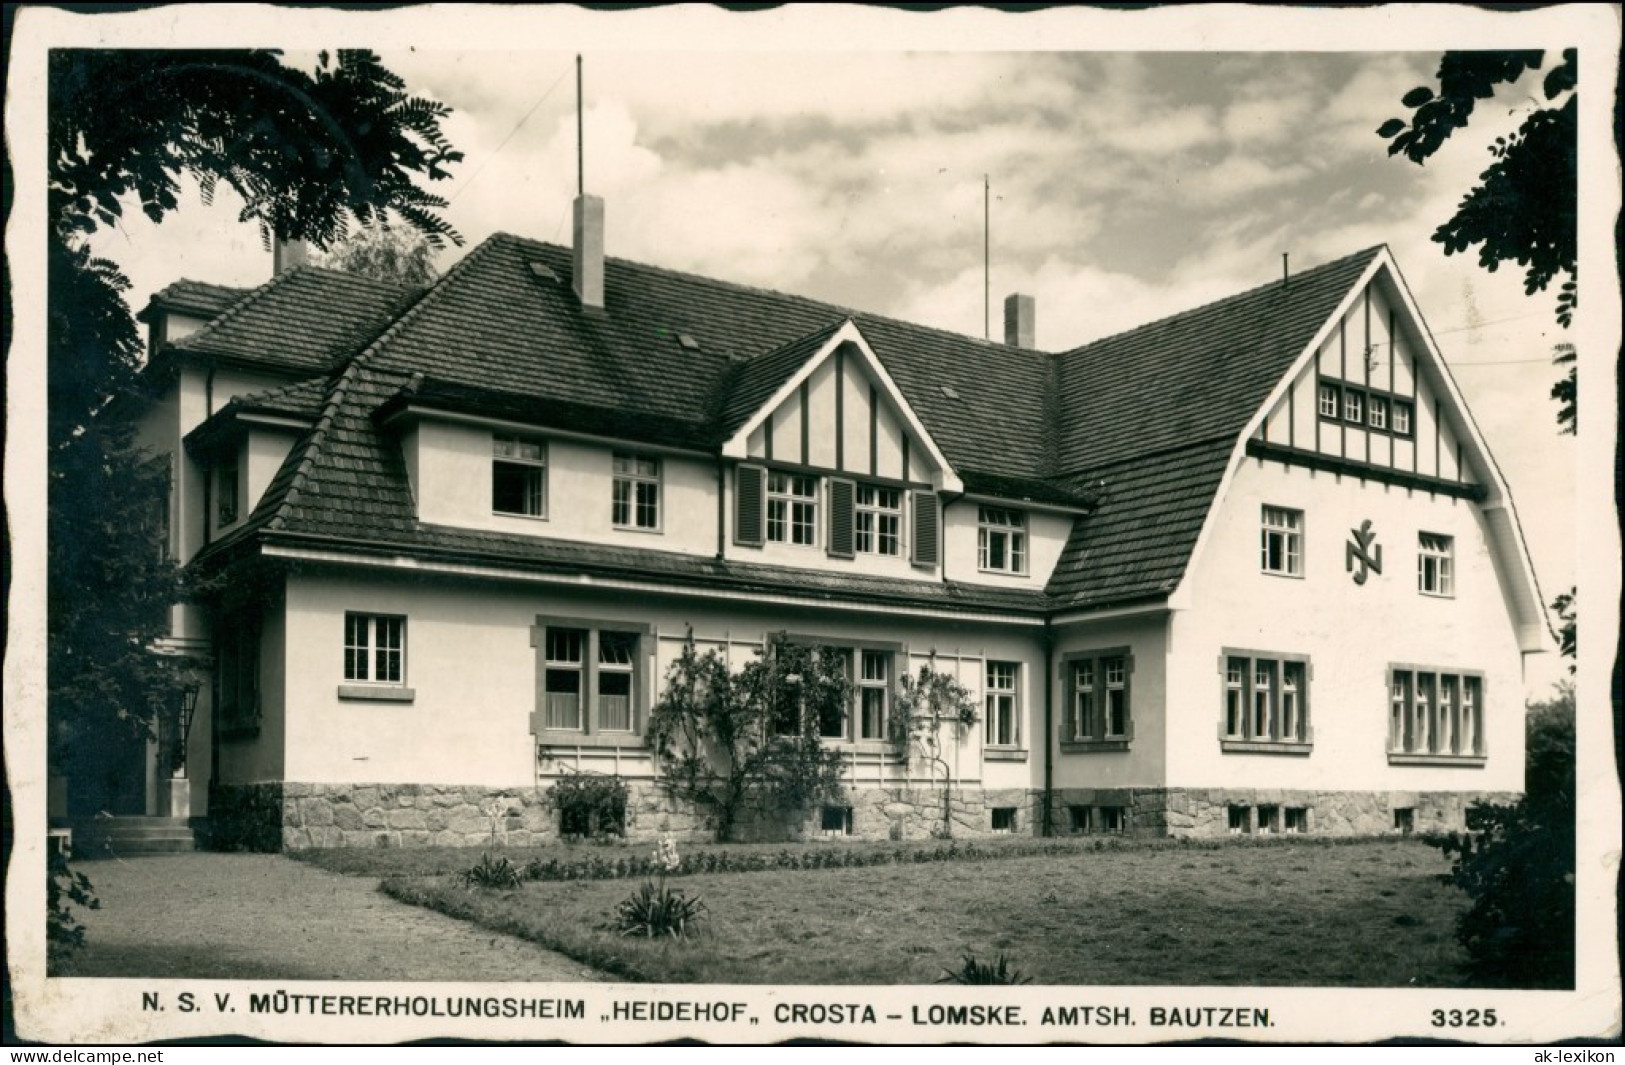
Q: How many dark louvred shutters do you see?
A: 3